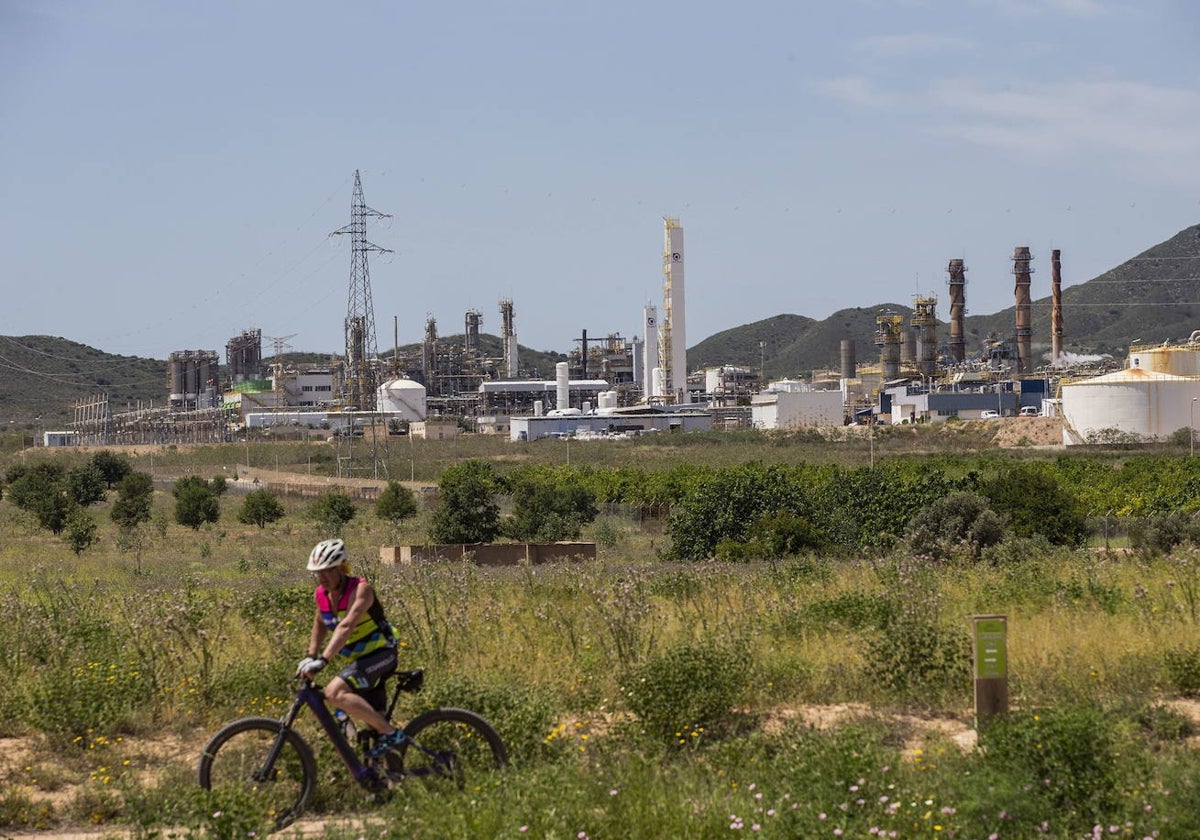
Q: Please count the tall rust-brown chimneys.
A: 3